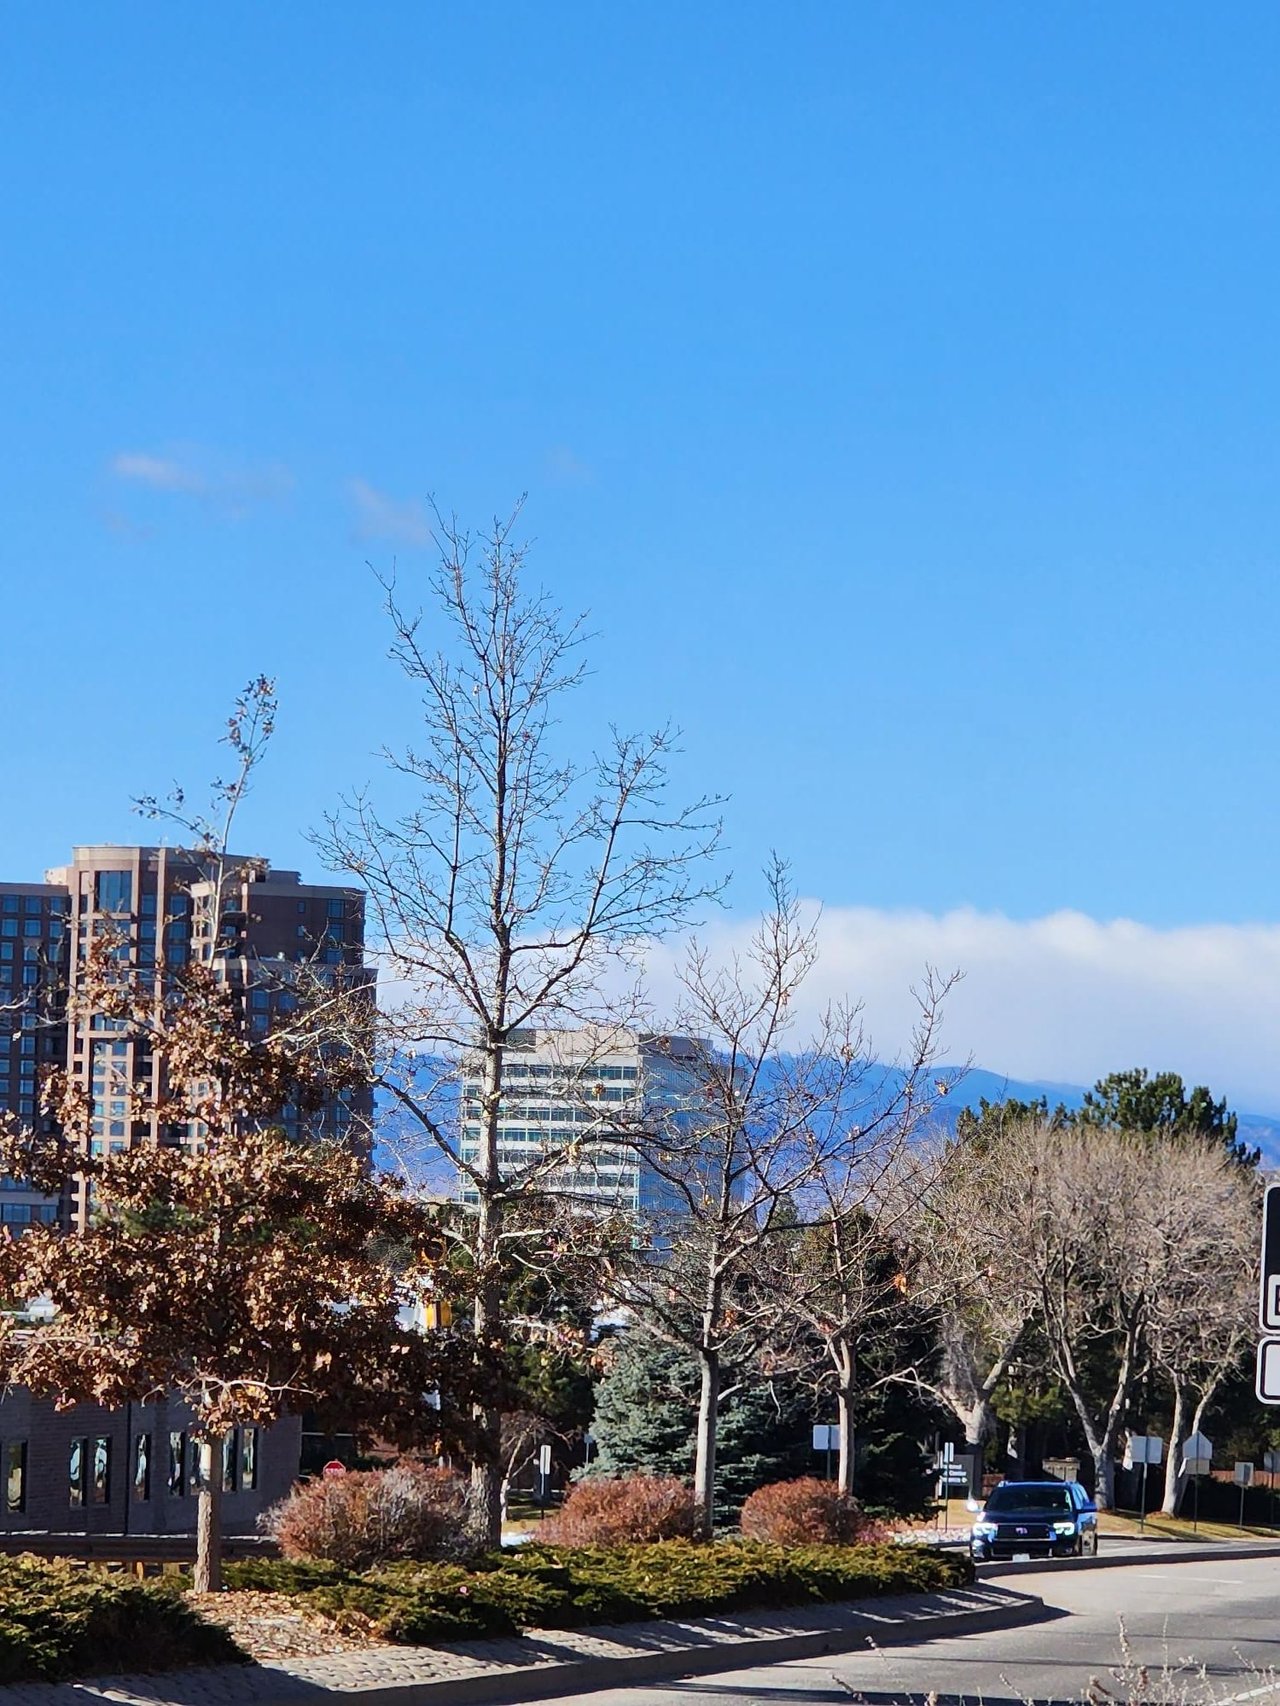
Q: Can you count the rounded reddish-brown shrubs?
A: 3